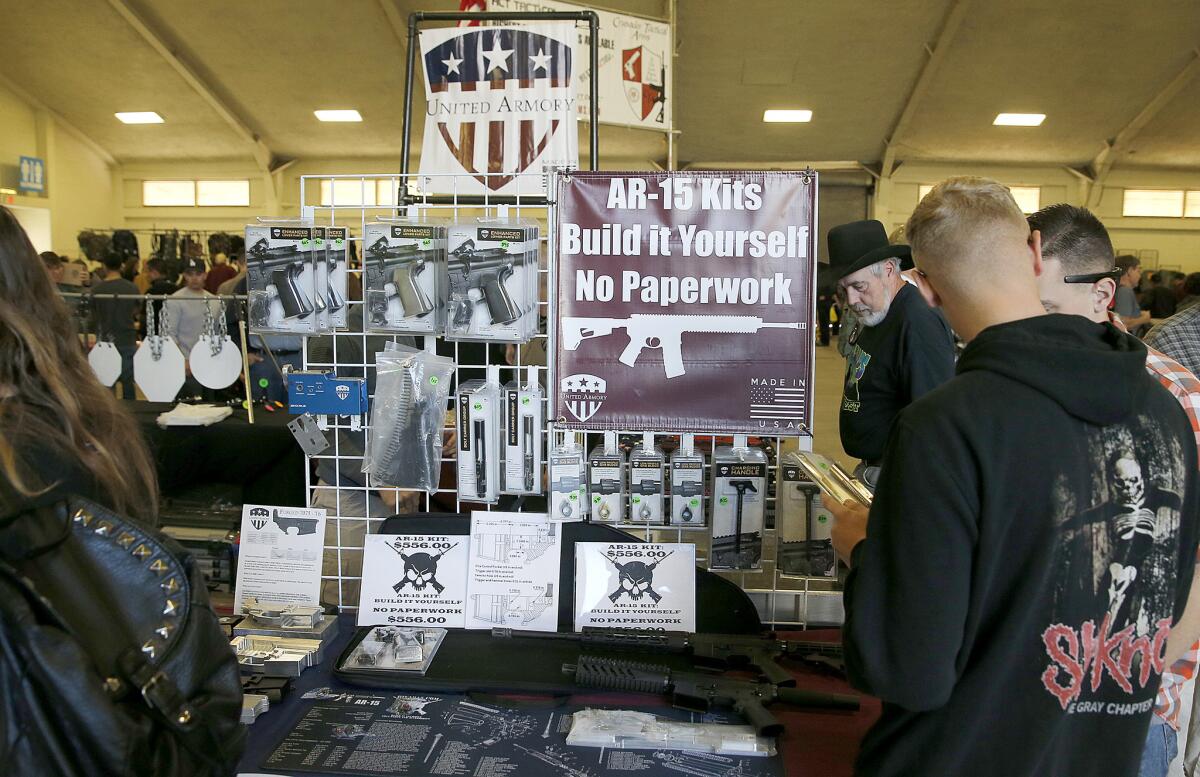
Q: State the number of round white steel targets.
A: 1